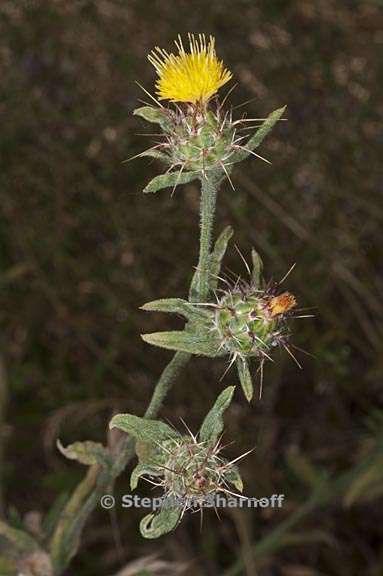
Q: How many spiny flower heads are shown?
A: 3